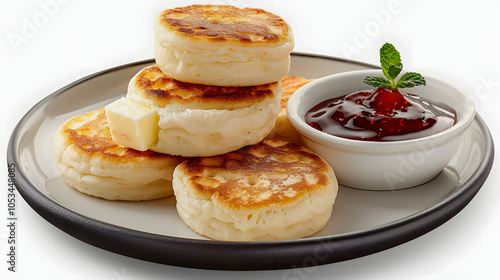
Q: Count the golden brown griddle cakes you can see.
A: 5